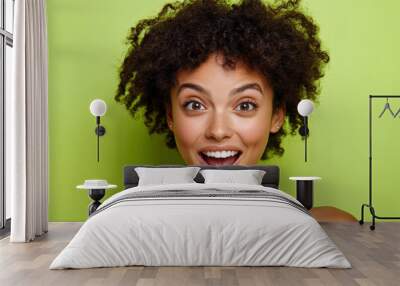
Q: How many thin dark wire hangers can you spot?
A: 2